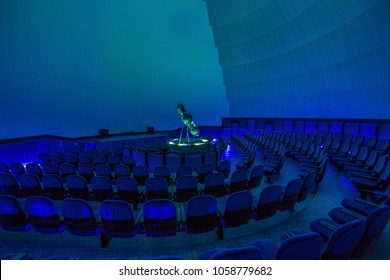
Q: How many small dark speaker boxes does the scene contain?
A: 2